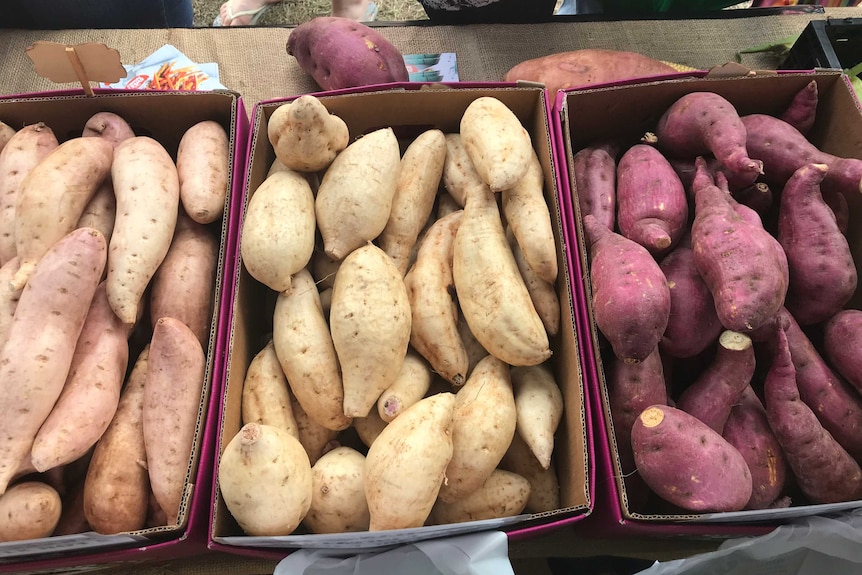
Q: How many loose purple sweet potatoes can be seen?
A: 1